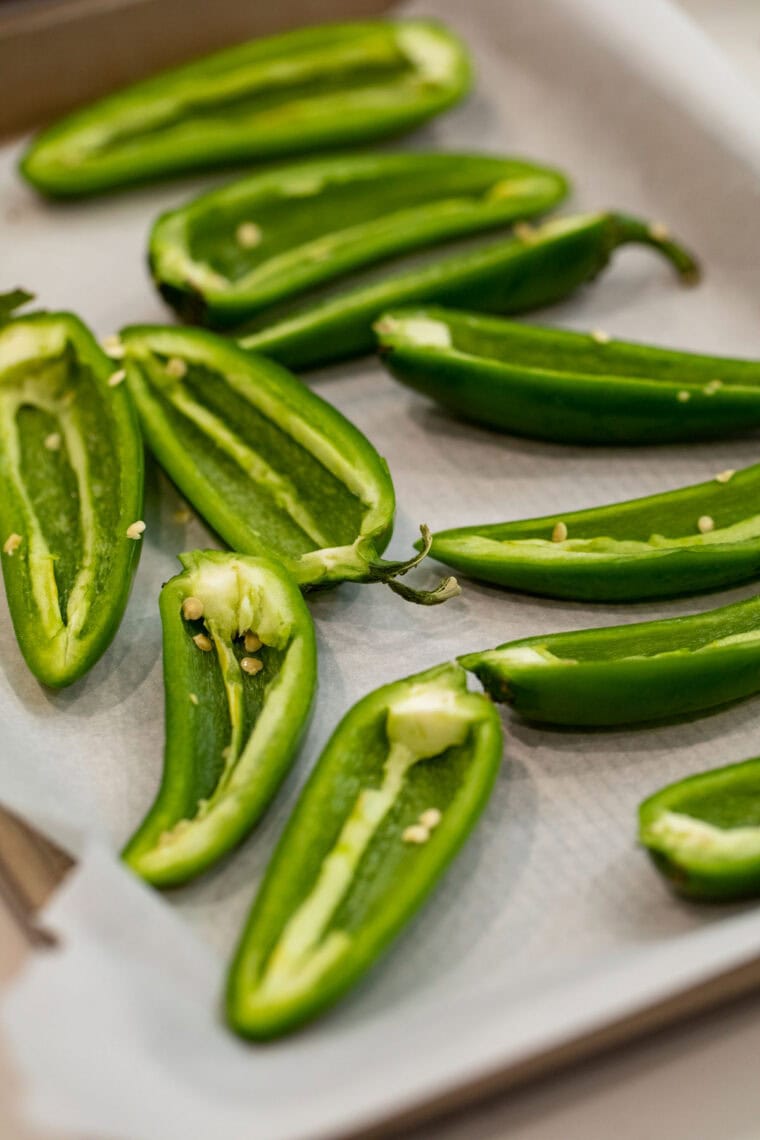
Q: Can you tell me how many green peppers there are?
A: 11